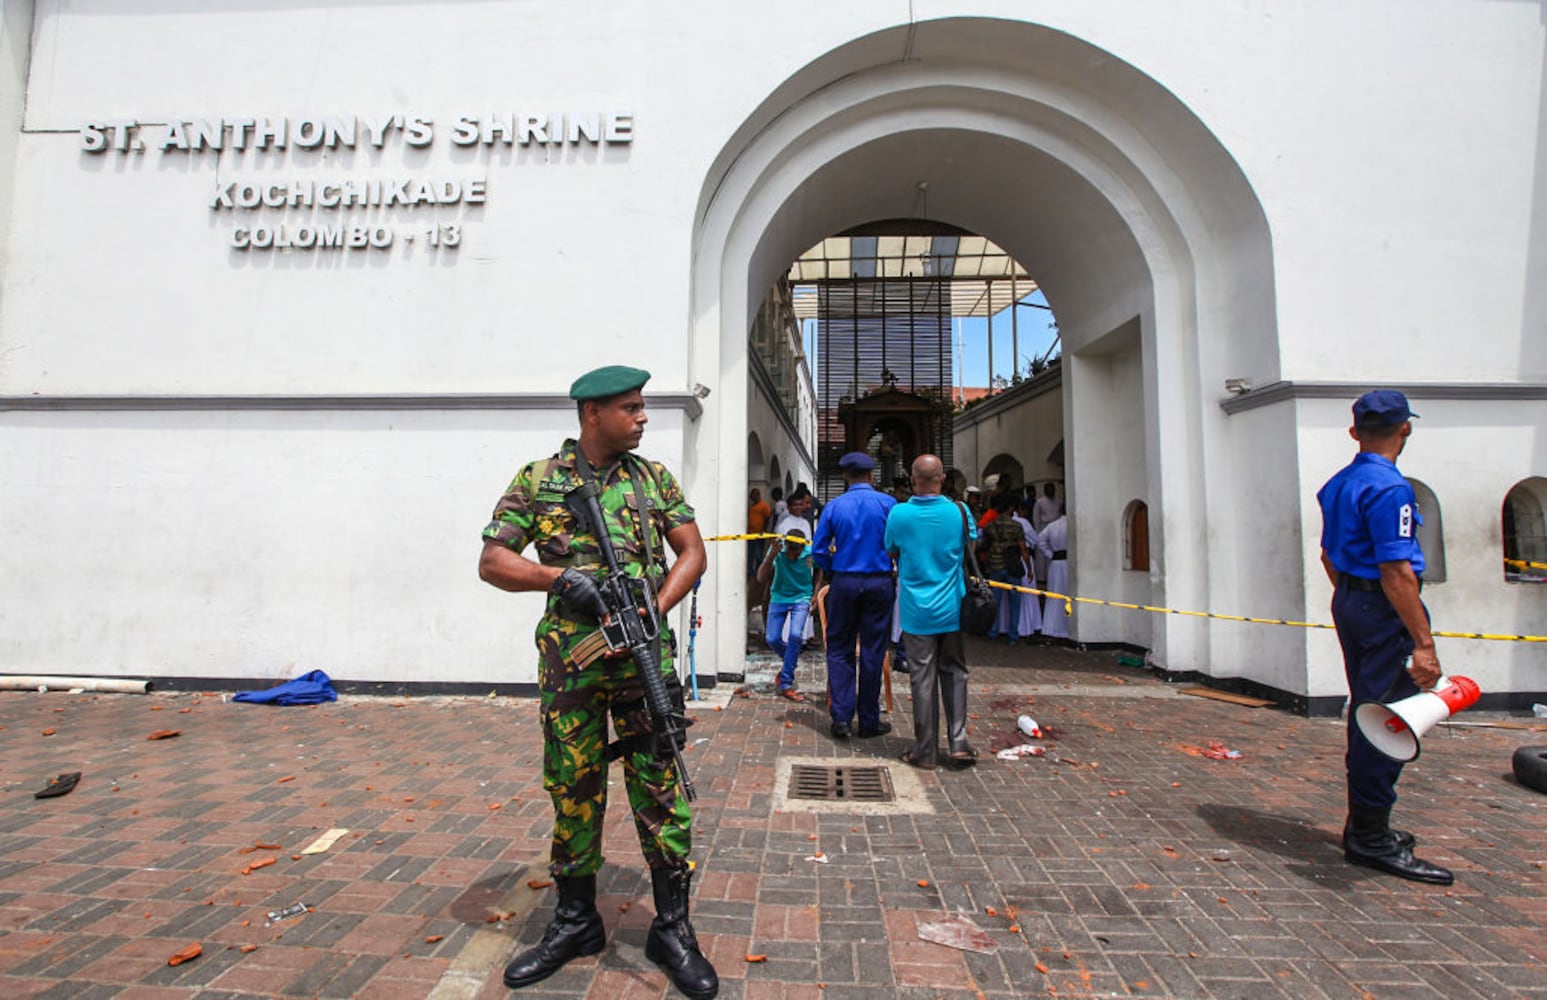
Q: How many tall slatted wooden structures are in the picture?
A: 1